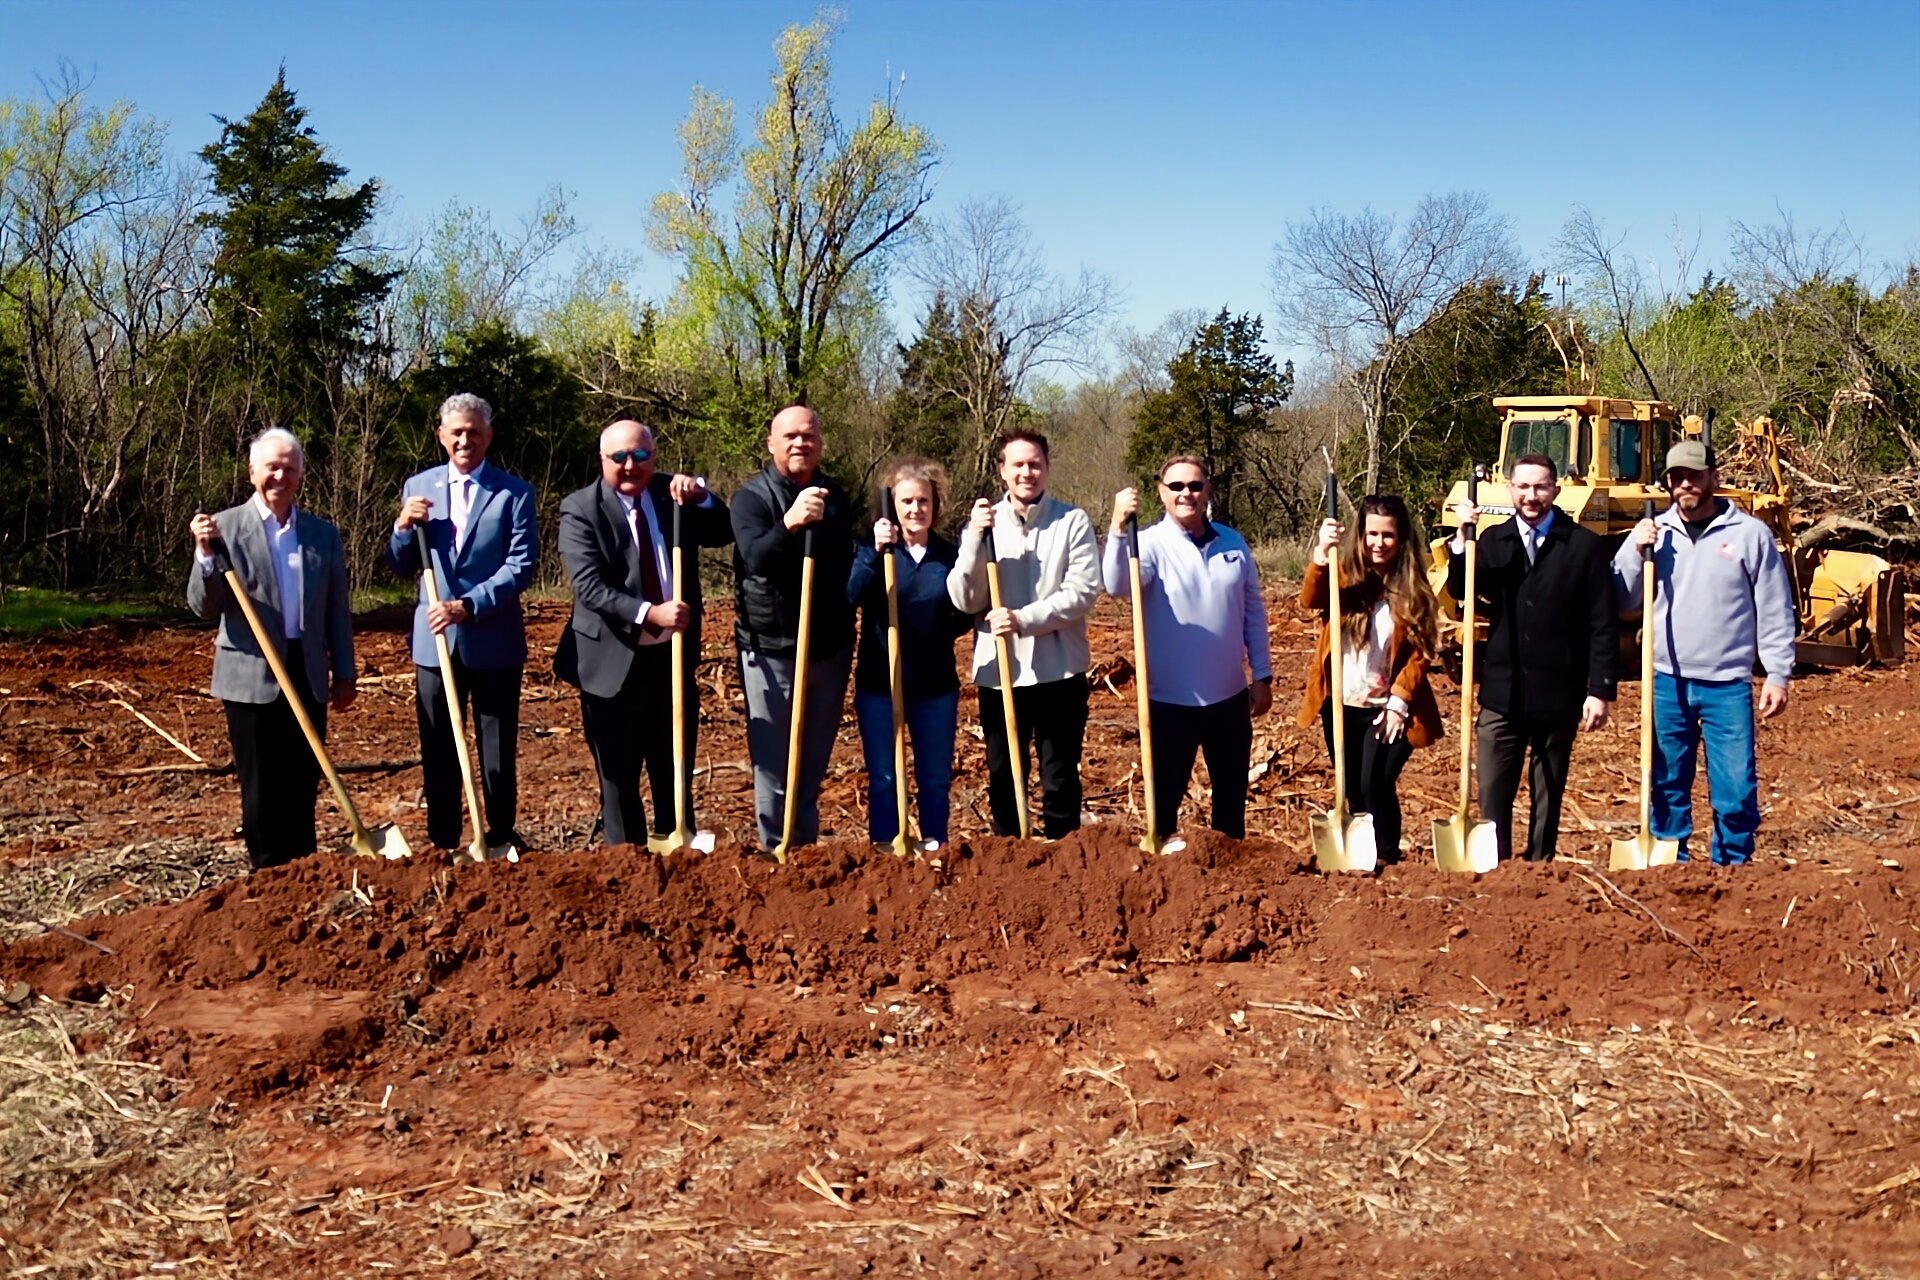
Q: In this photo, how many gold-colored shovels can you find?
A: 10